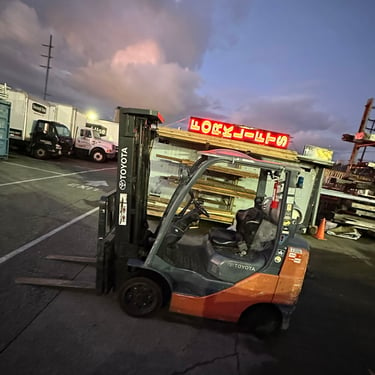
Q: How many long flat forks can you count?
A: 2